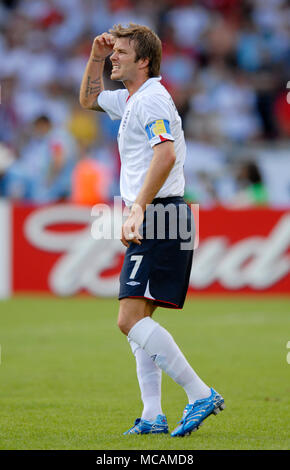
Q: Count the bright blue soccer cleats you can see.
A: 2